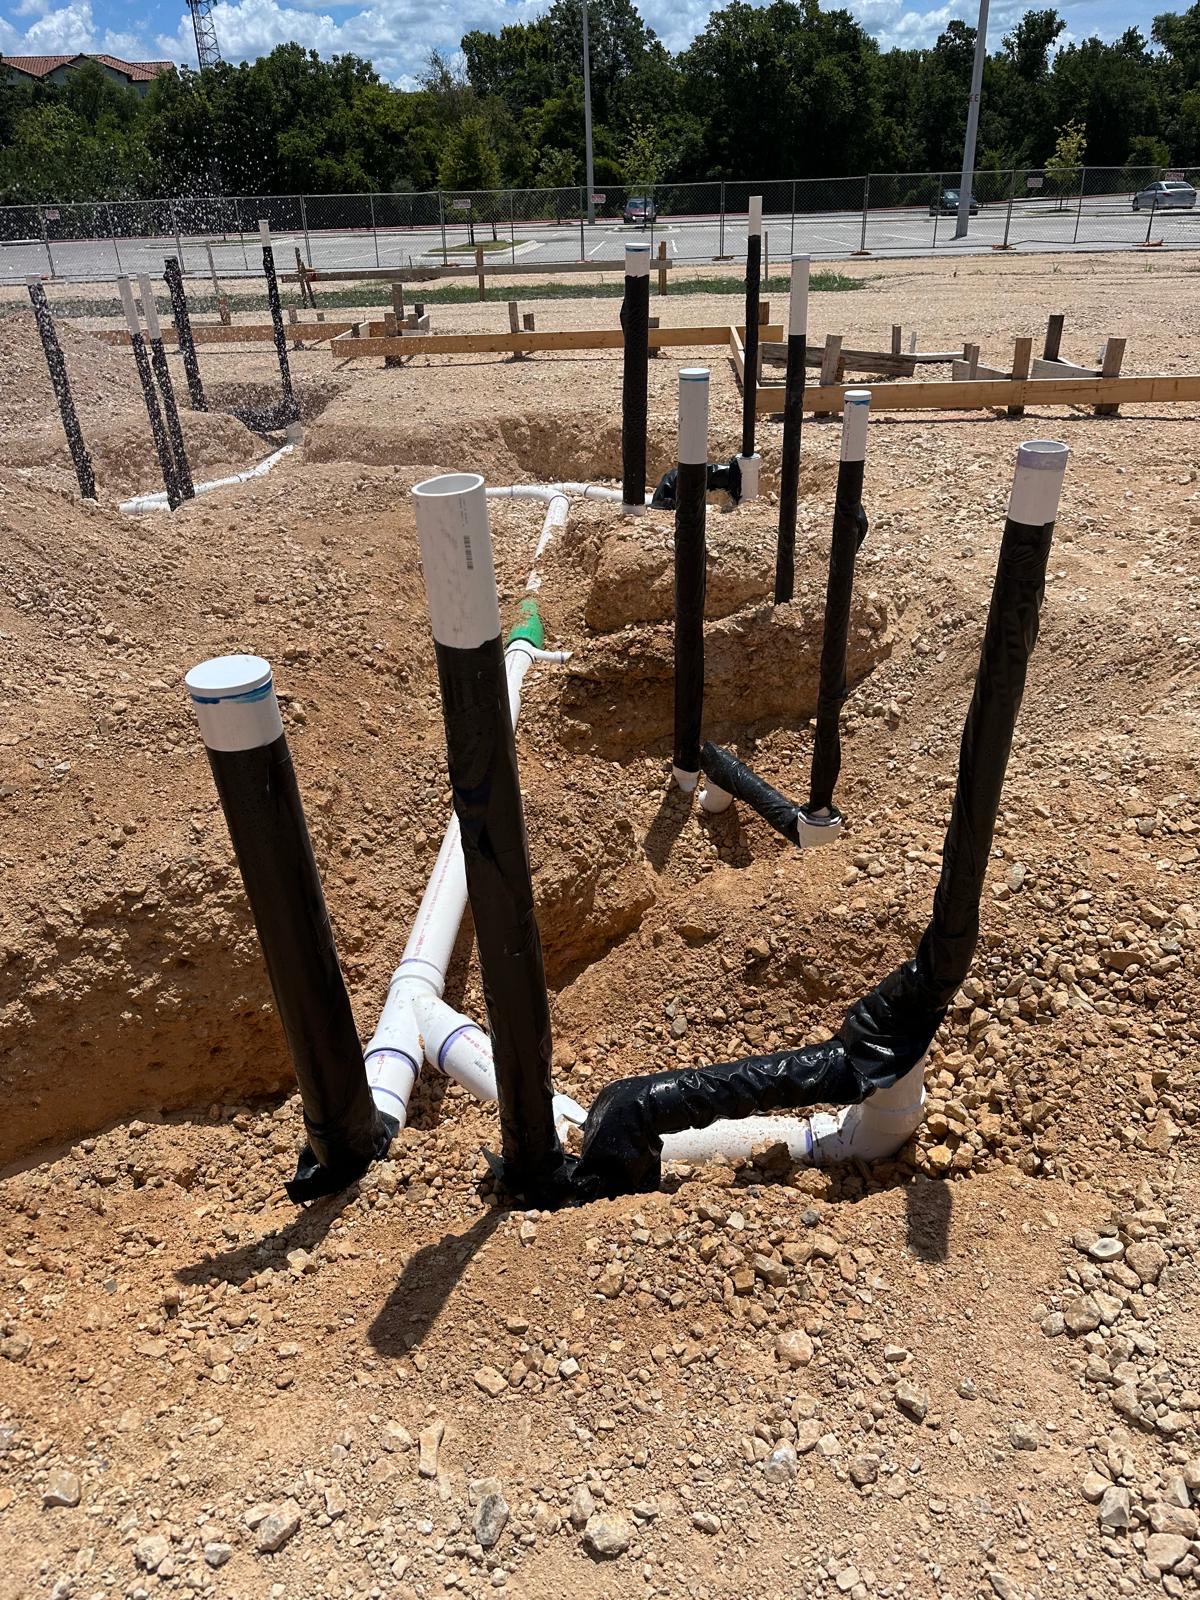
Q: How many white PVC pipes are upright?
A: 13